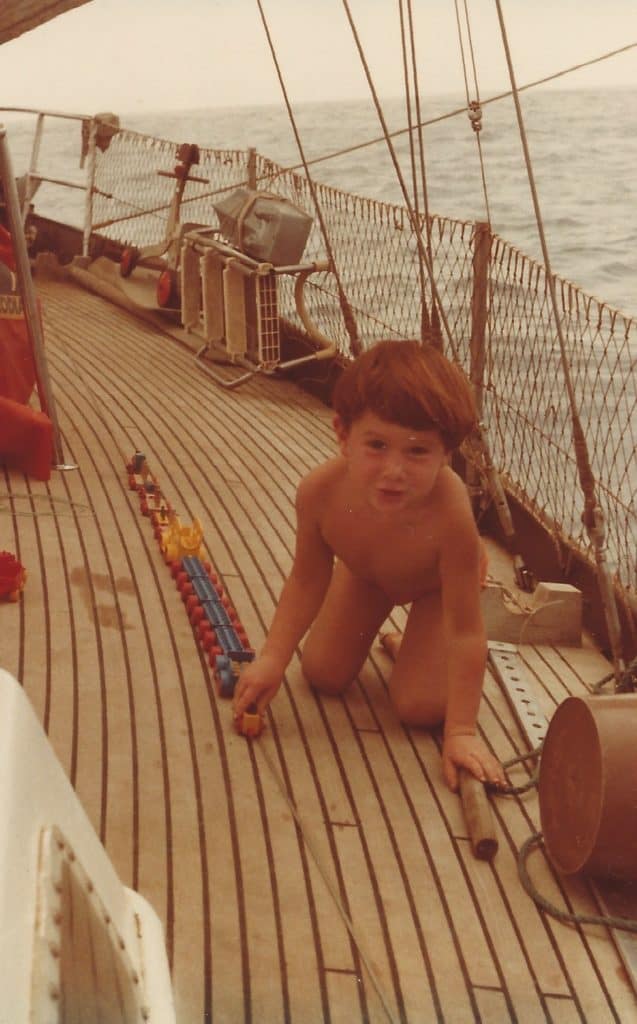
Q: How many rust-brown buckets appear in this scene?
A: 1